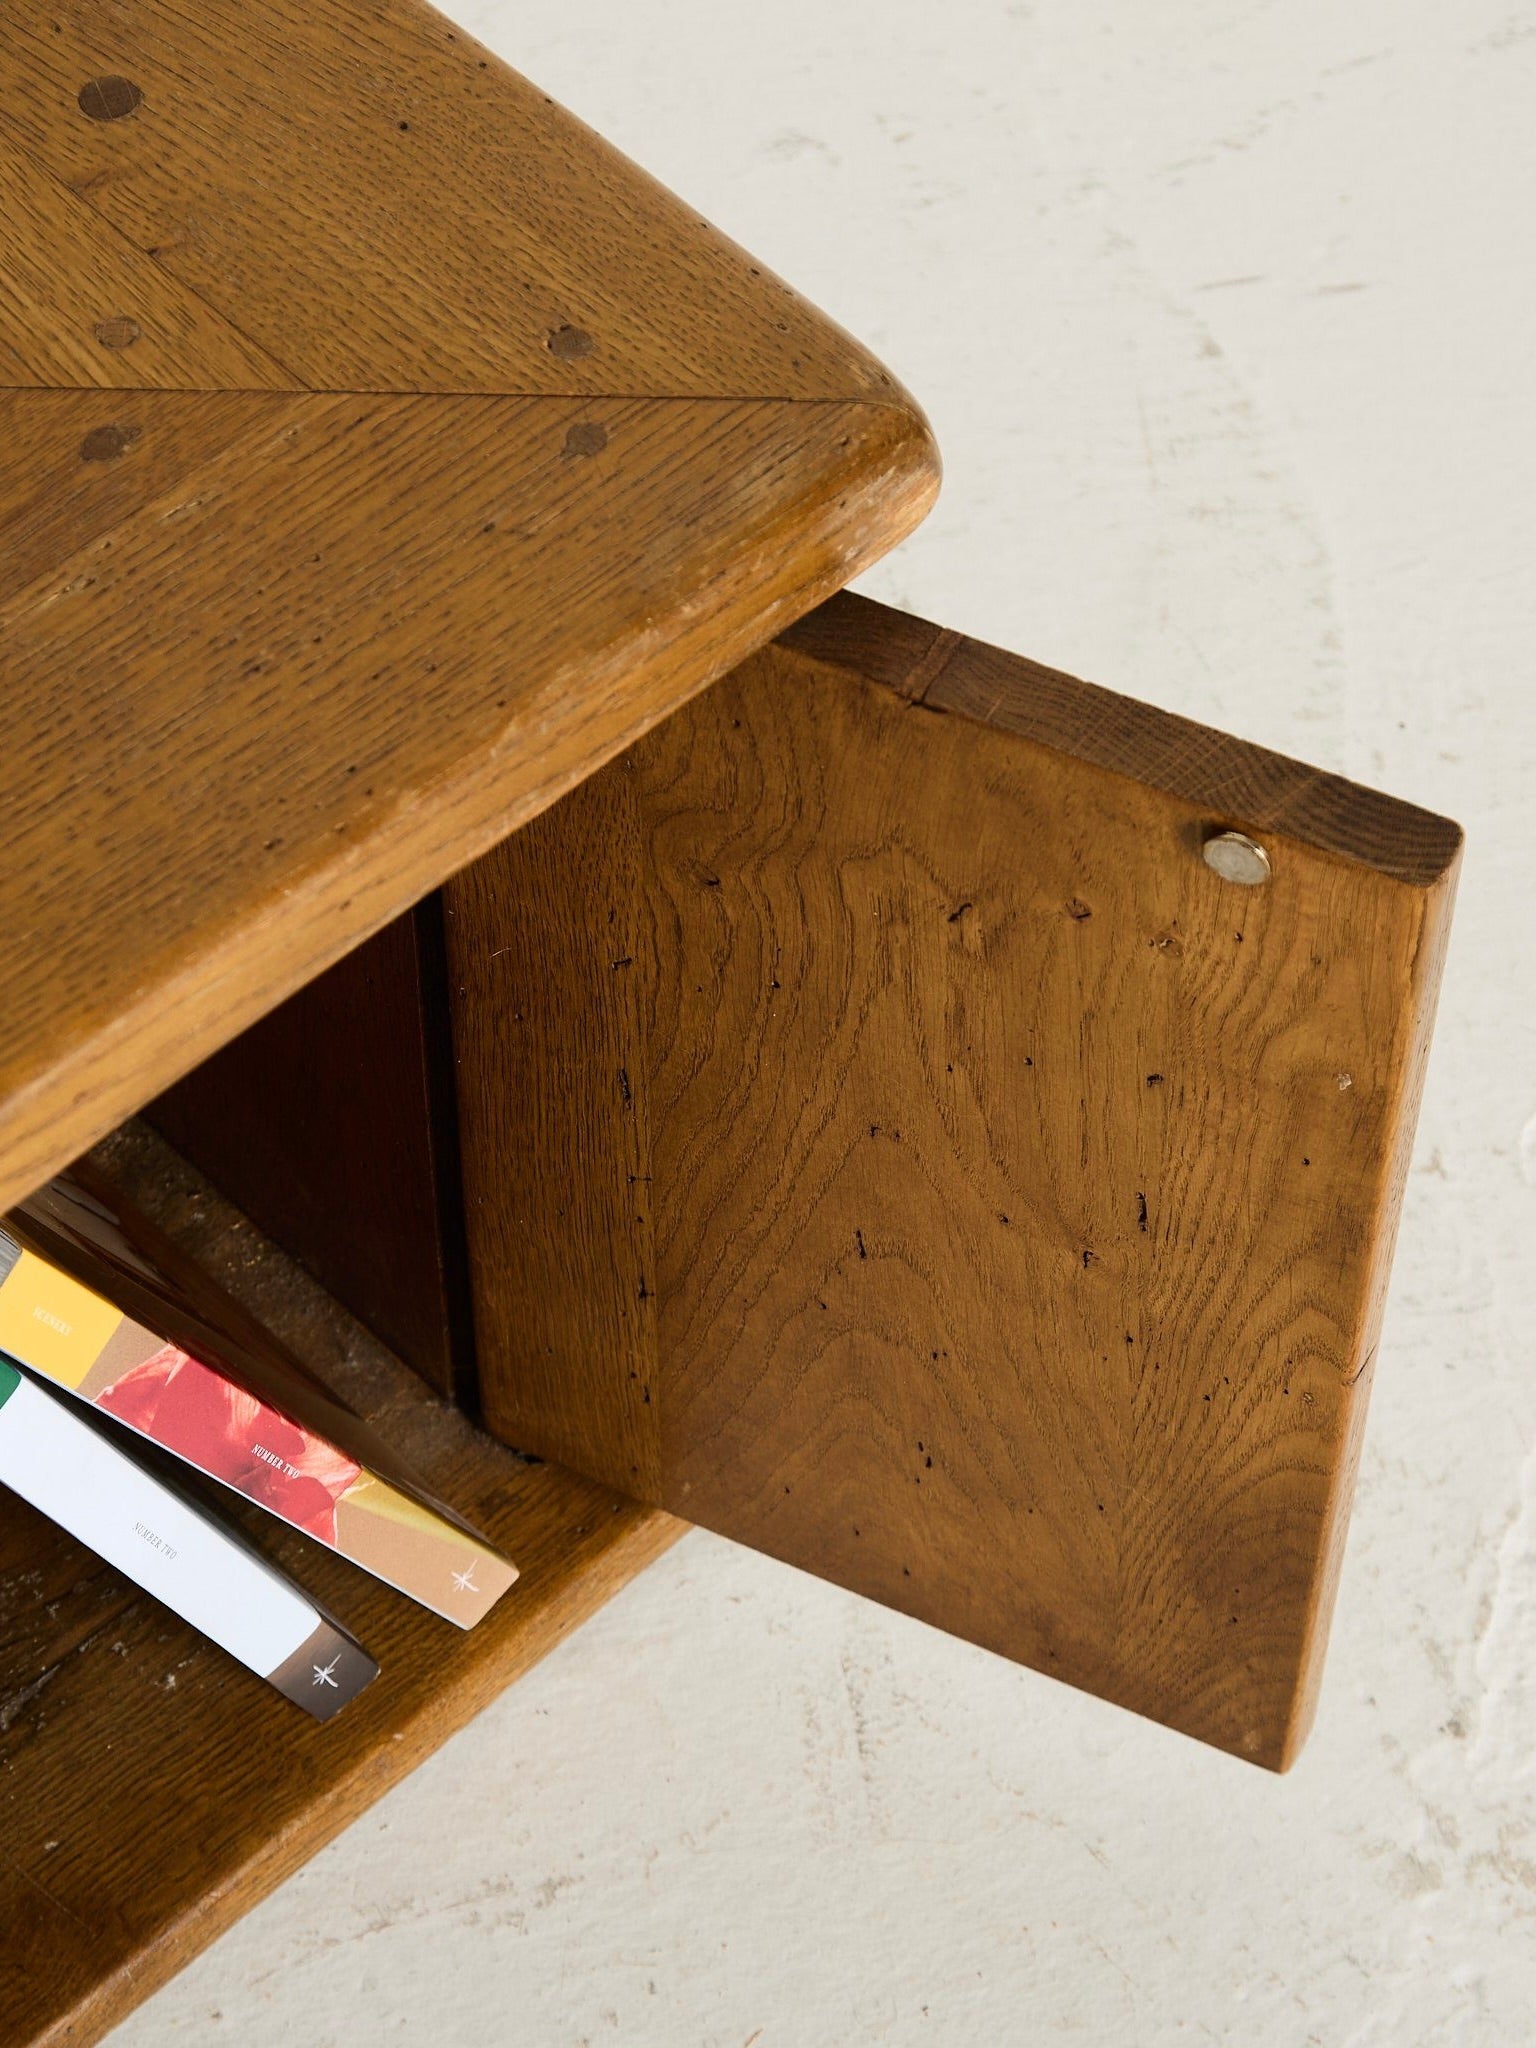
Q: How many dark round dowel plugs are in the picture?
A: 5